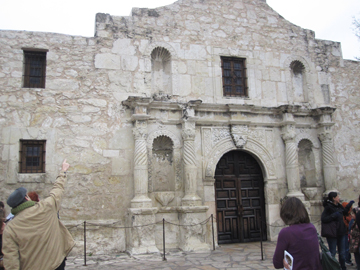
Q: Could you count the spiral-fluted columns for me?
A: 4